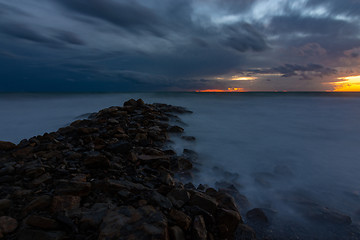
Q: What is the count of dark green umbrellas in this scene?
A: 0